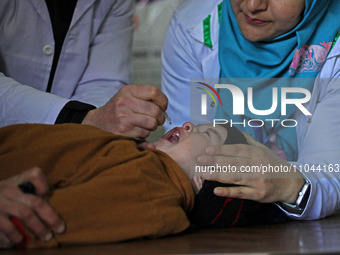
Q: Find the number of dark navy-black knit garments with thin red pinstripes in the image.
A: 1